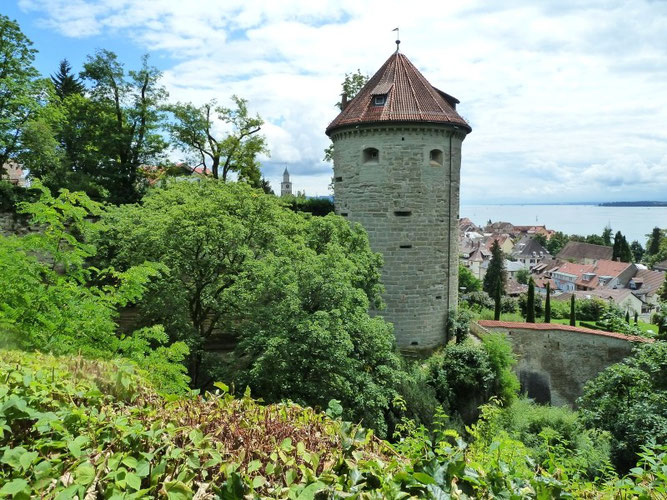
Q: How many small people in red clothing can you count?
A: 0